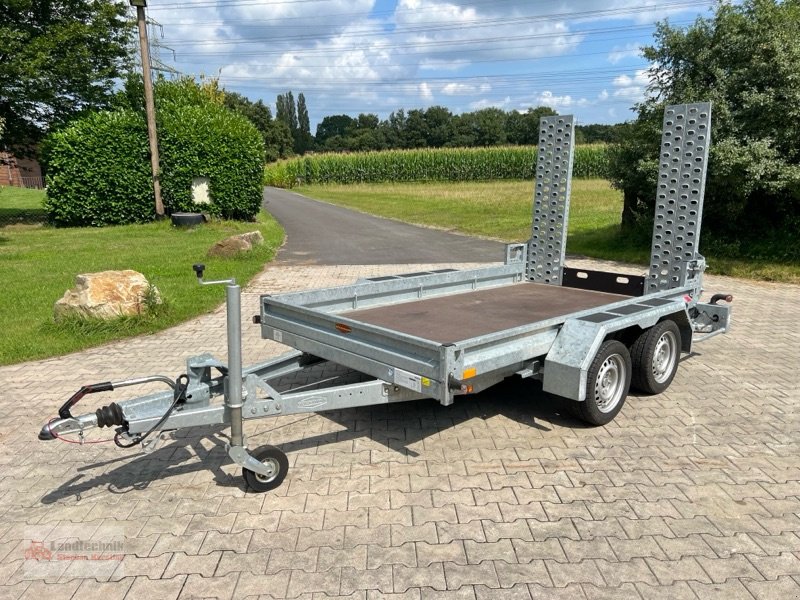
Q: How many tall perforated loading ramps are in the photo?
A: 2